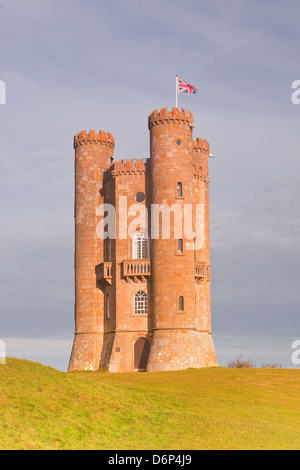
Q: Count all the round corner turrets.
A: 3